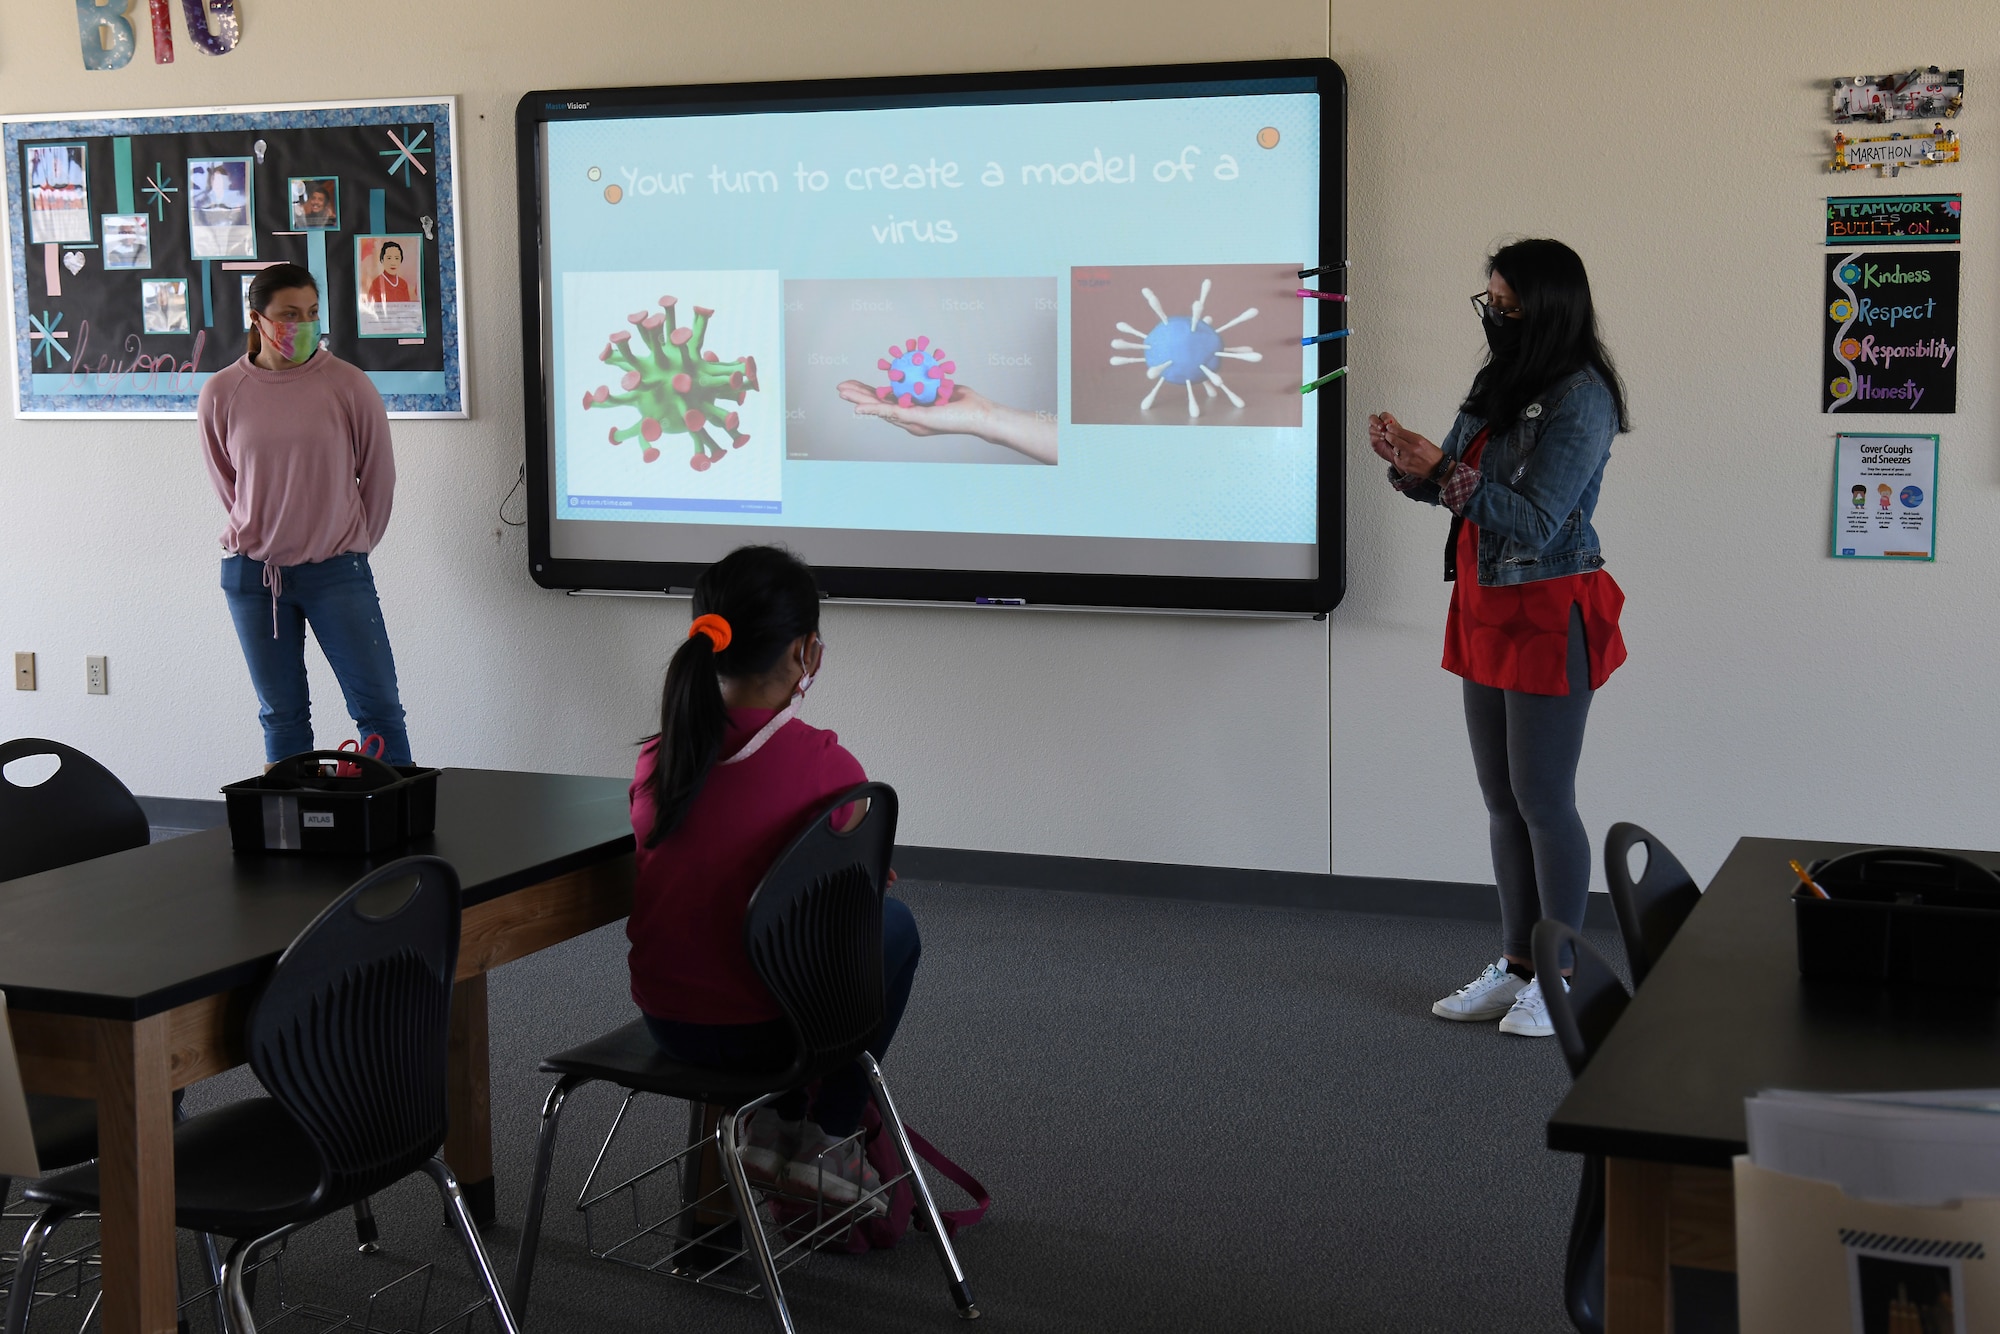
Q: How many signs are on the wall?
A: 5